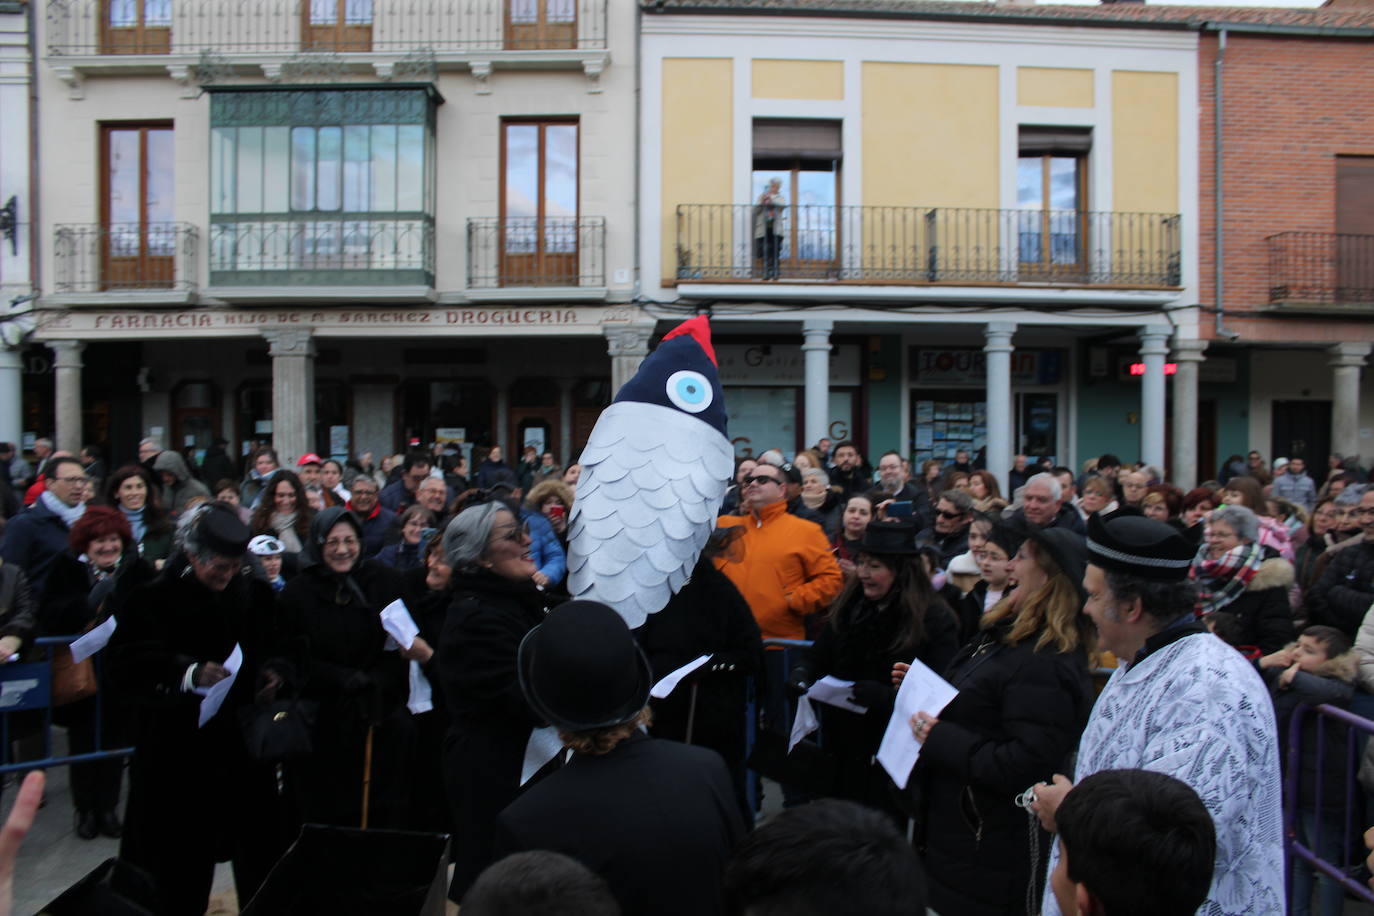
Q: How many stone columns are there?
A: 9